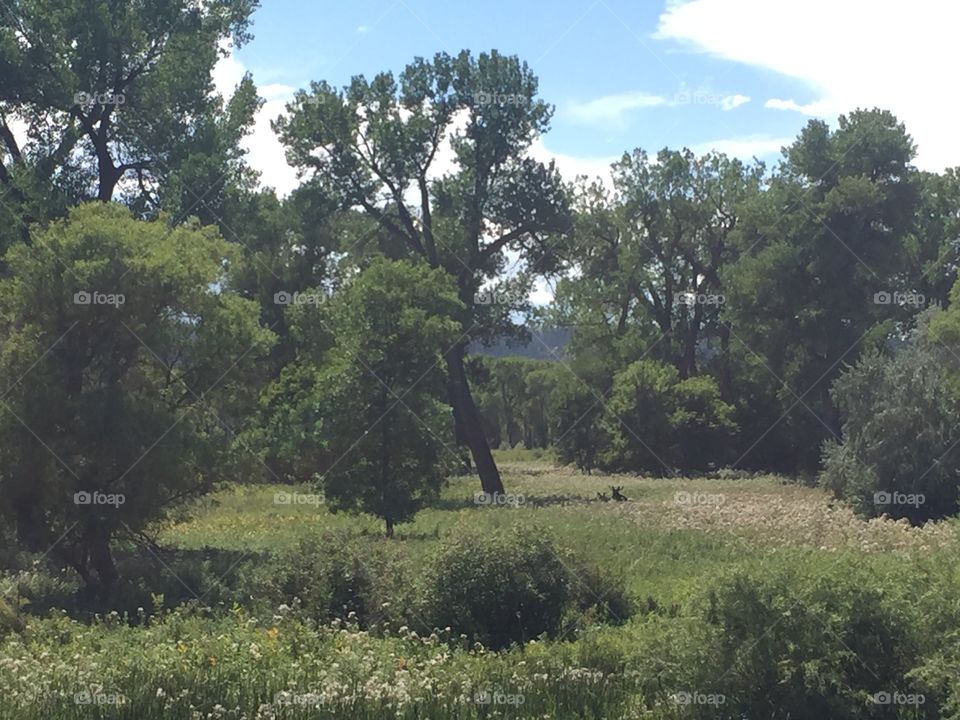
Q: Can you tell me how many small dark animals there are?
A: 2